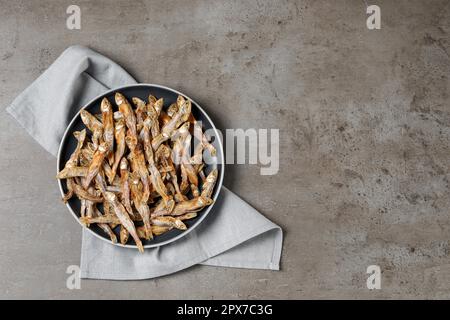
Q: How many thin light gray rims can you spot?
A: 1